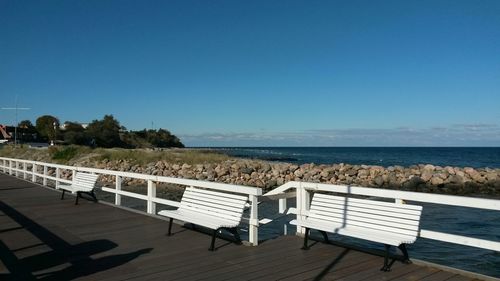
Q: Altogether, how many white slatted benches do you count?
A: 3